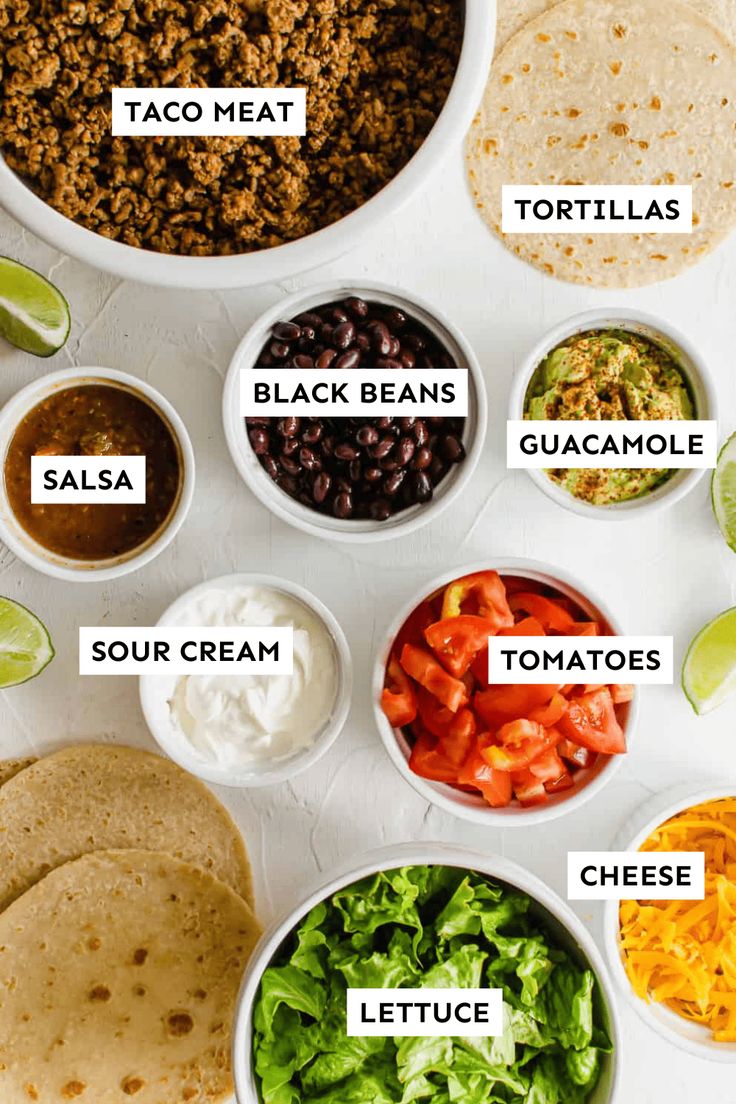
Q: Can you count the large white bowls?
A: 2